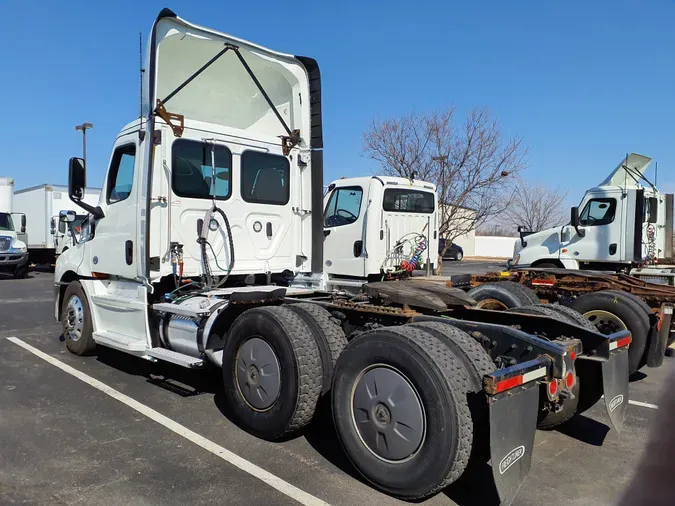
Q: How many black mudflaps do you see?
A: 3